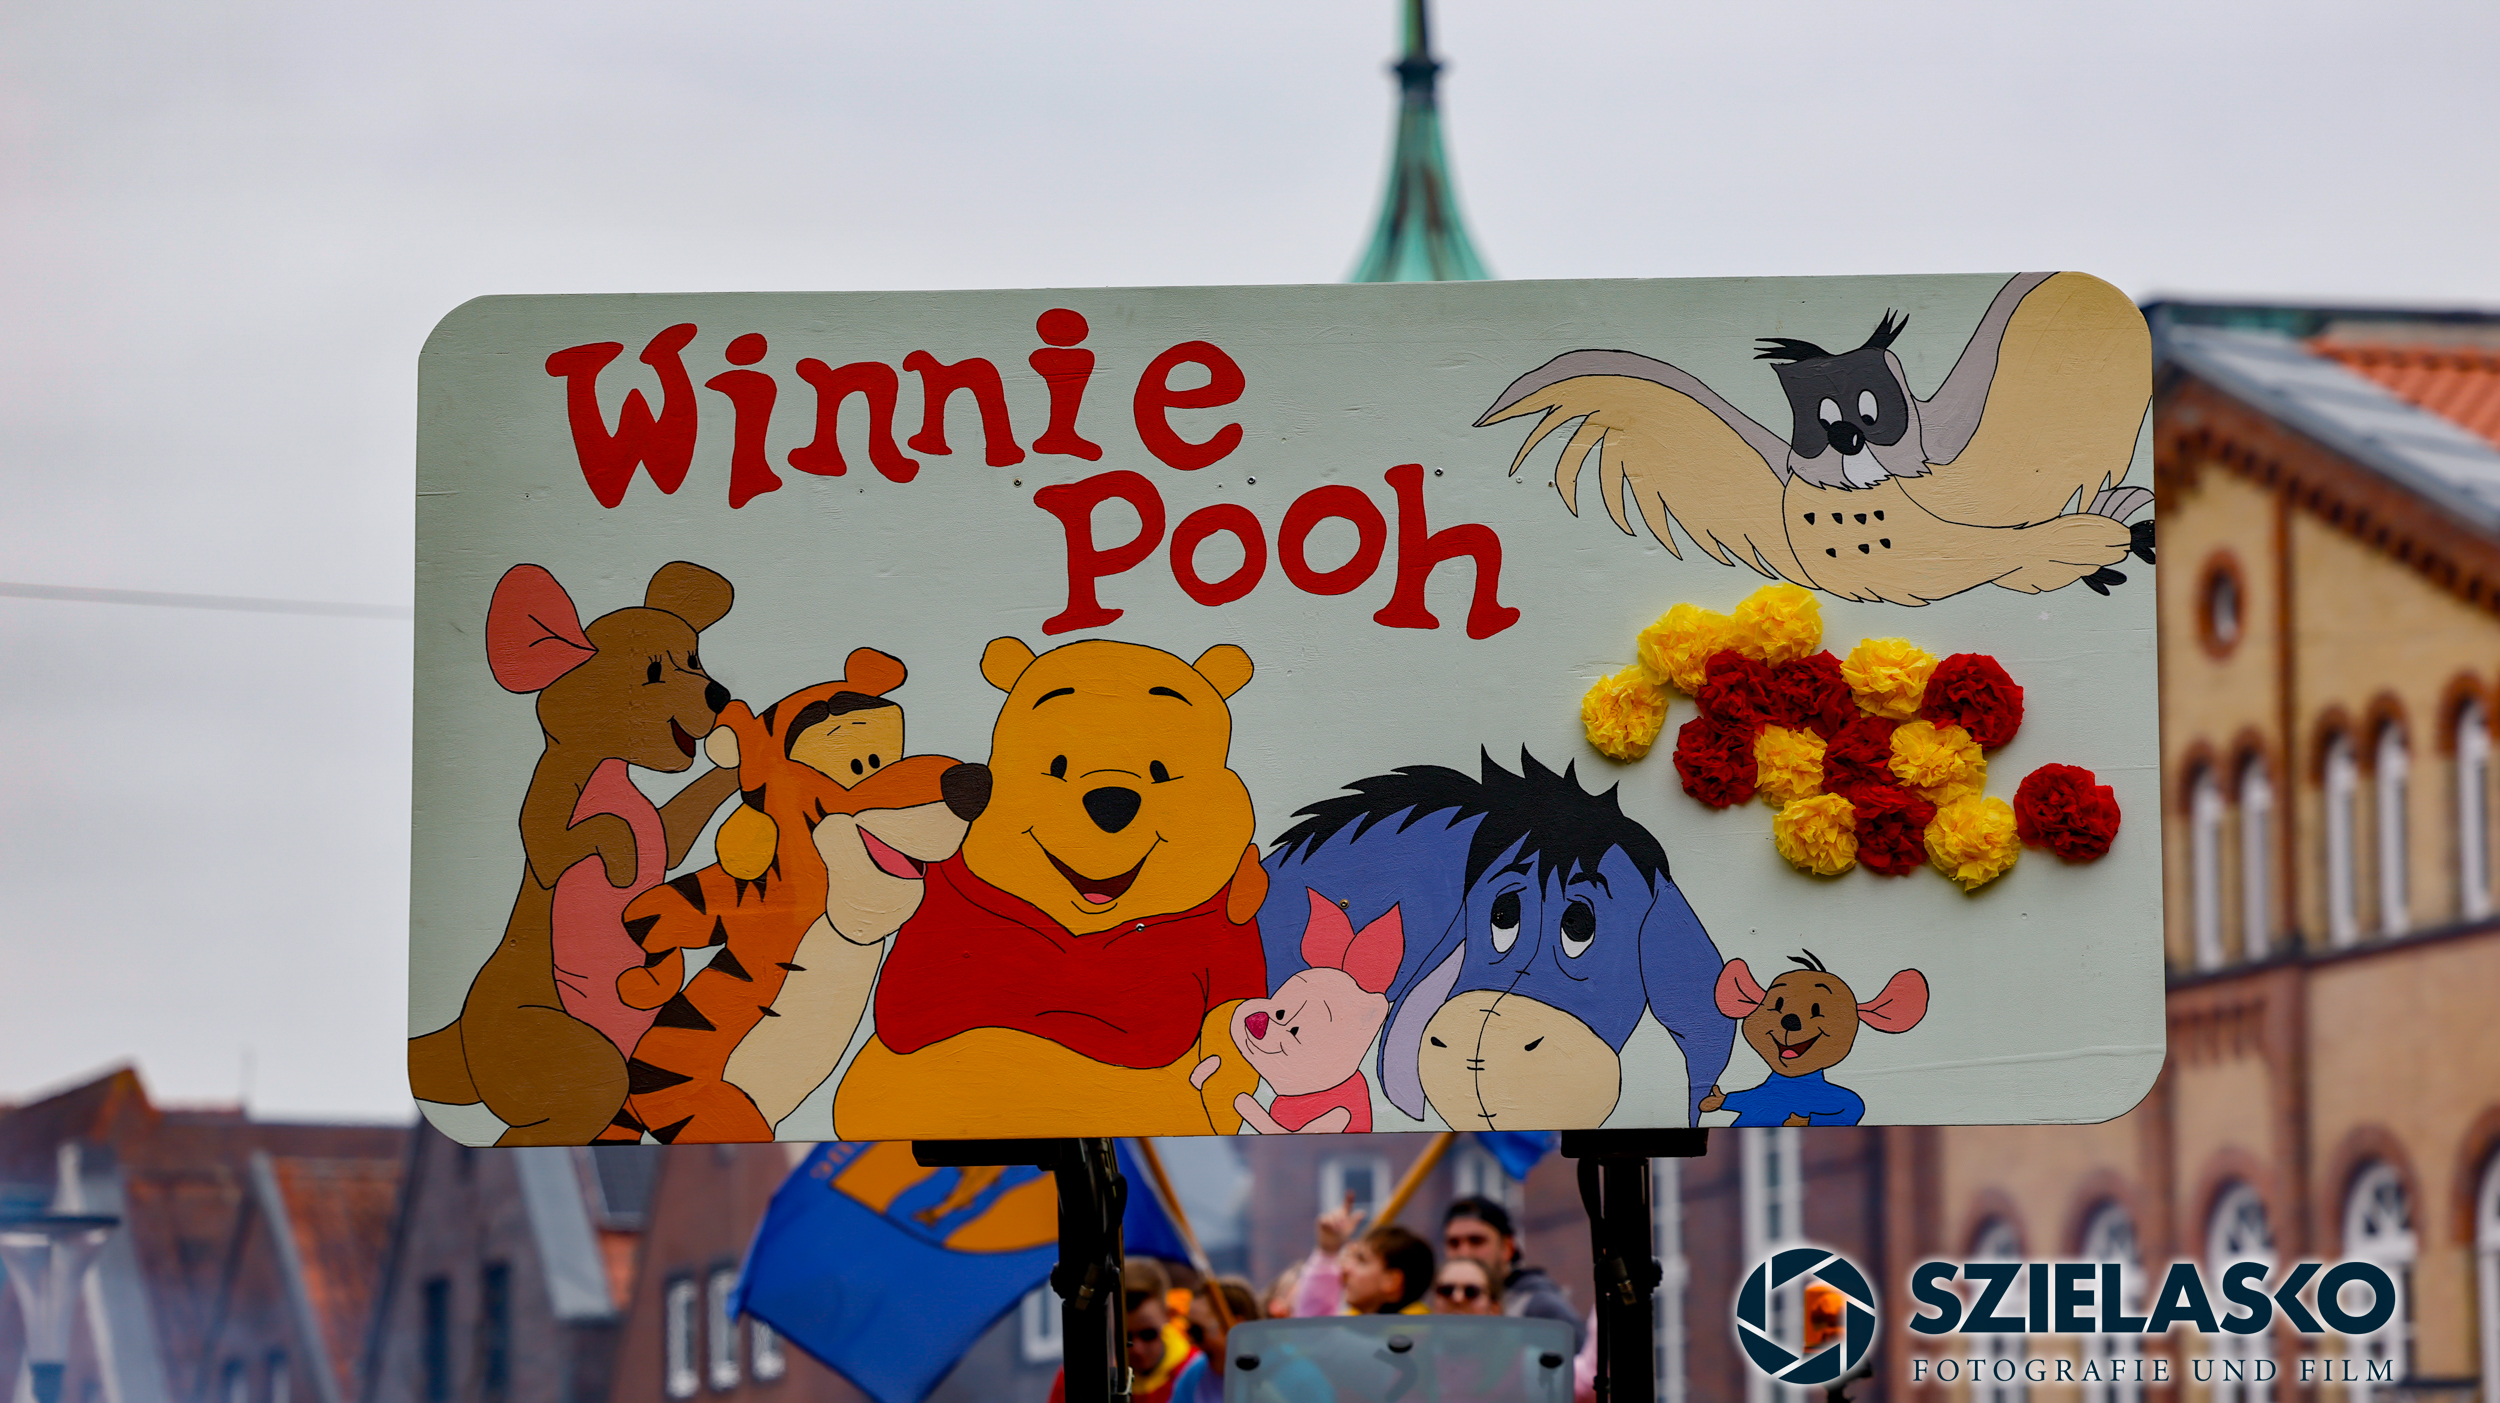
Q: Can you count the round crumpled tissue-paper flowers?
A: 15